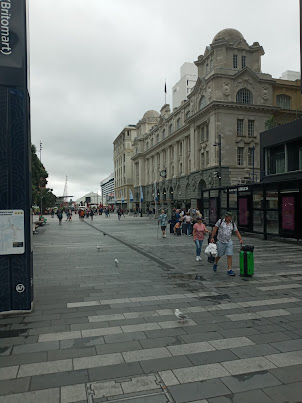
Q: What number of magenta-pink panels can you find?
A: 3